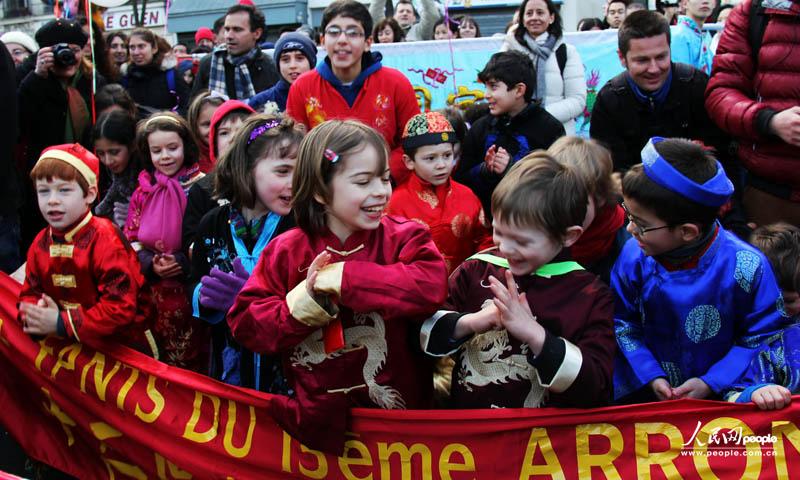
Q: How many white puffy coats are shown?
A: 1